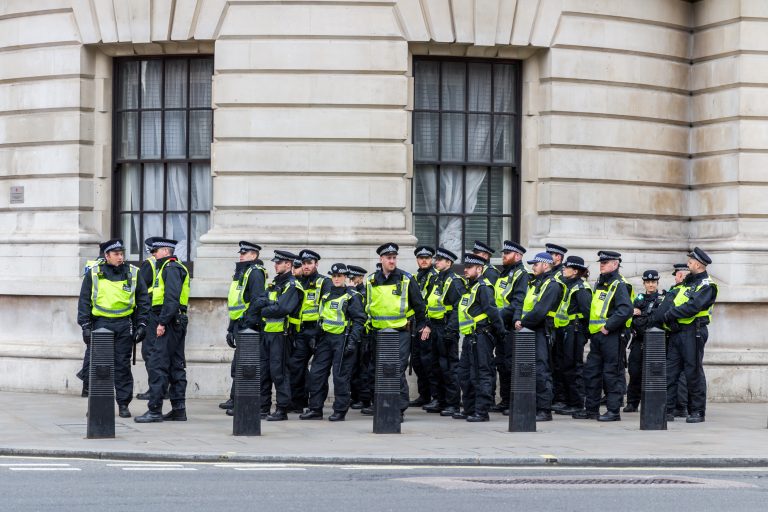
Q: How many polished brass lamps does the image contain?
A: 0